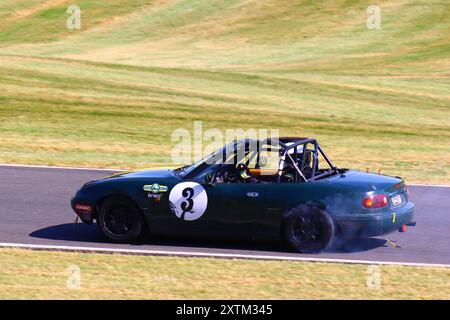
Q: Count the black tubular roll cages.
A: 1